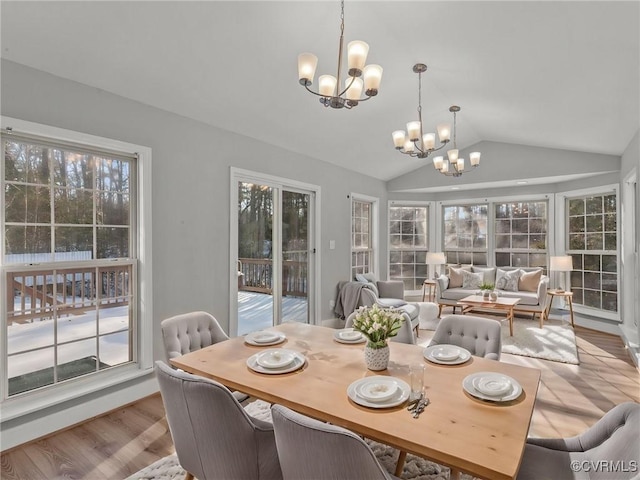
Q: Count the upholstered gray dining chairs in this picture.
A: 6